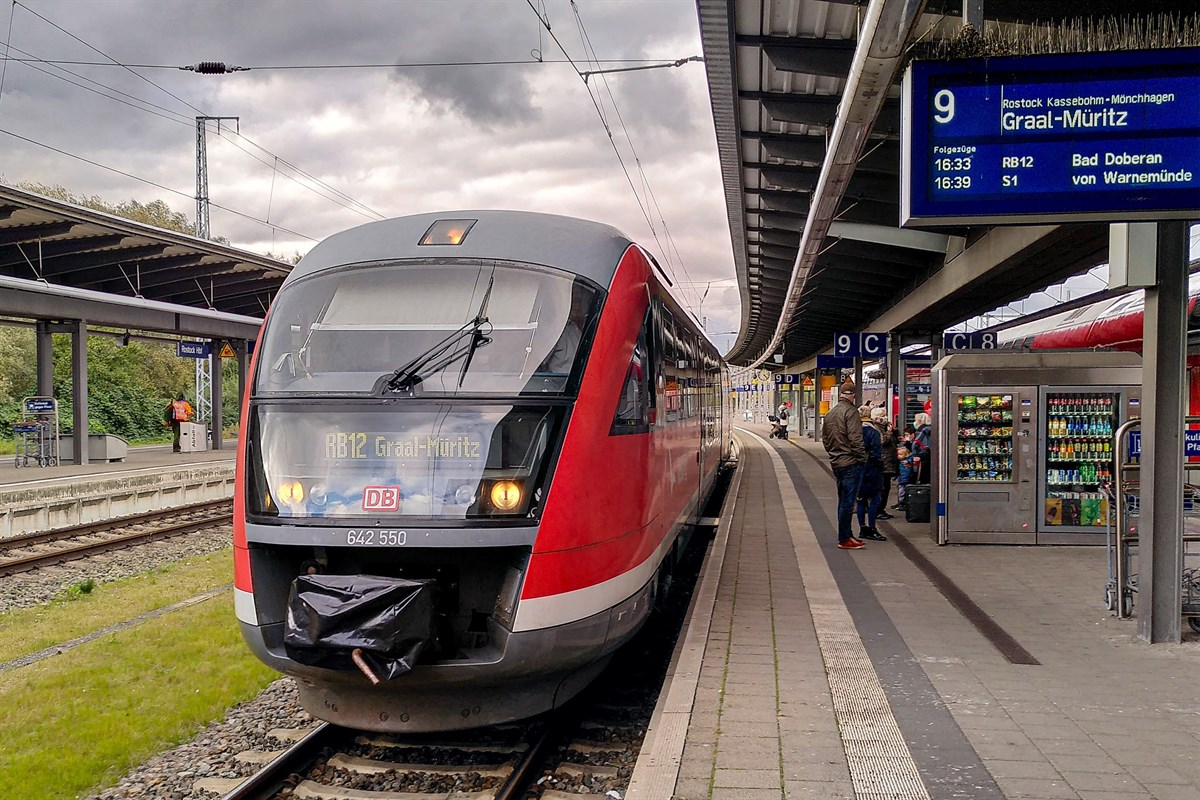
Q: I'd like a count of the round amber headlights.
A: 2